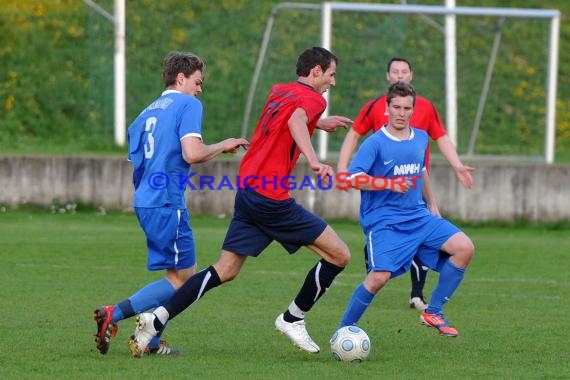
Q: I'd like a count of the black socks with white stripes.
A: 3